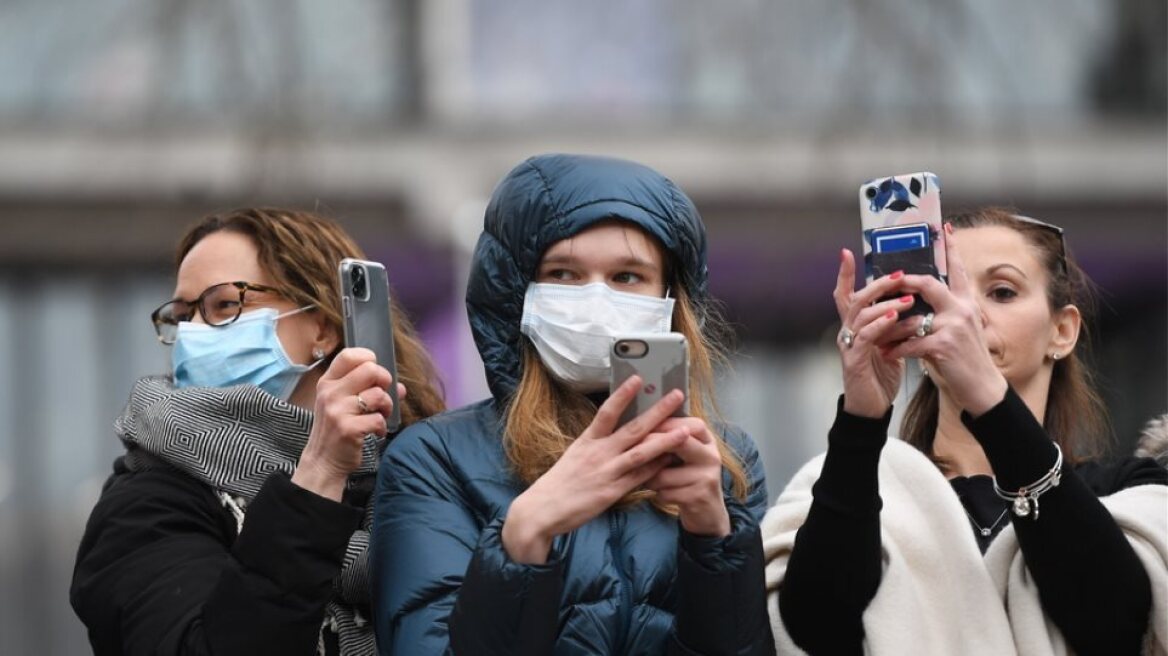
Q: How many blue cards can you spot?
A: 1